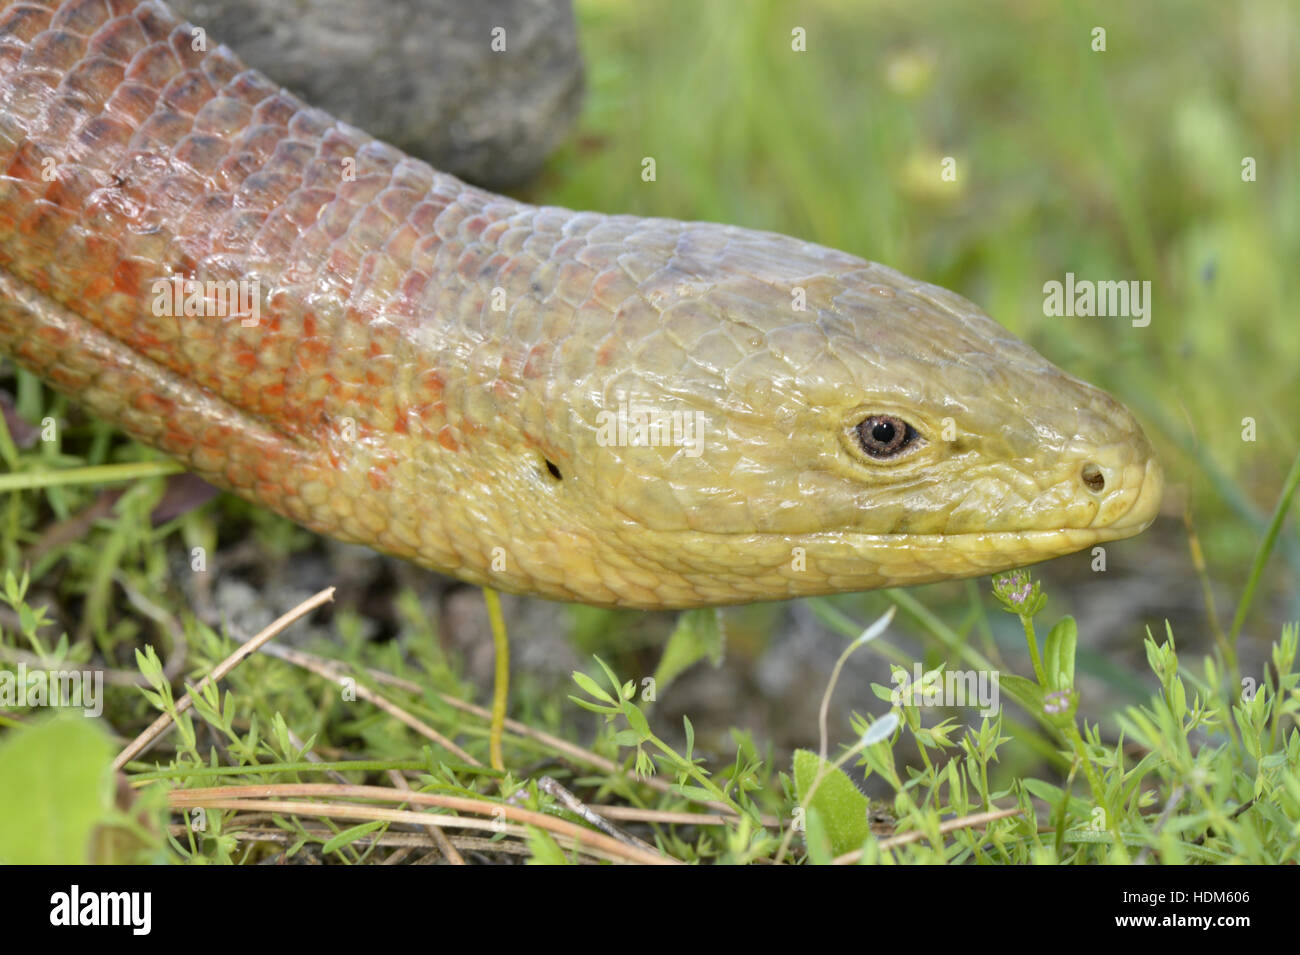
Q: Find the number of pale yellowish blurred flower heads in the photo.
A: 2